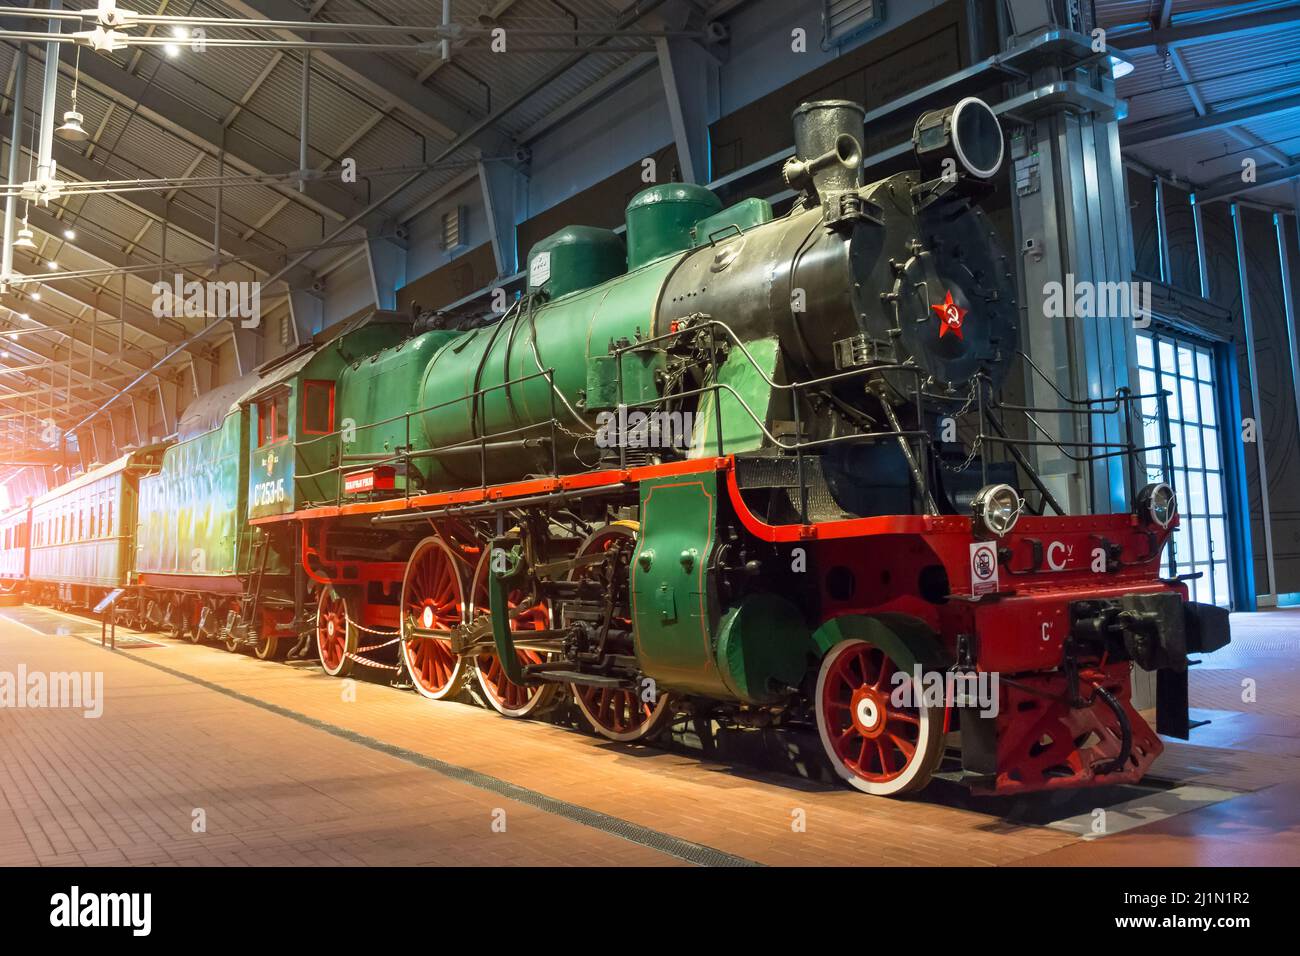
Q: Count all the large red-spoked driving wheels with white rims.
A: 3